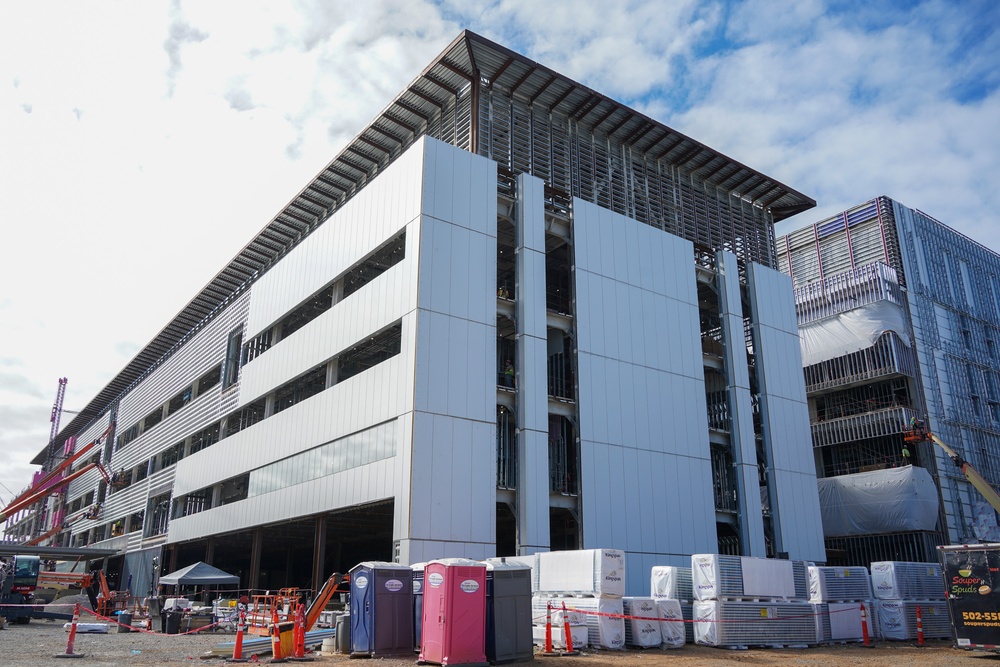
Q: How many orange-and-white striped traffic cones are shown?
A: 9